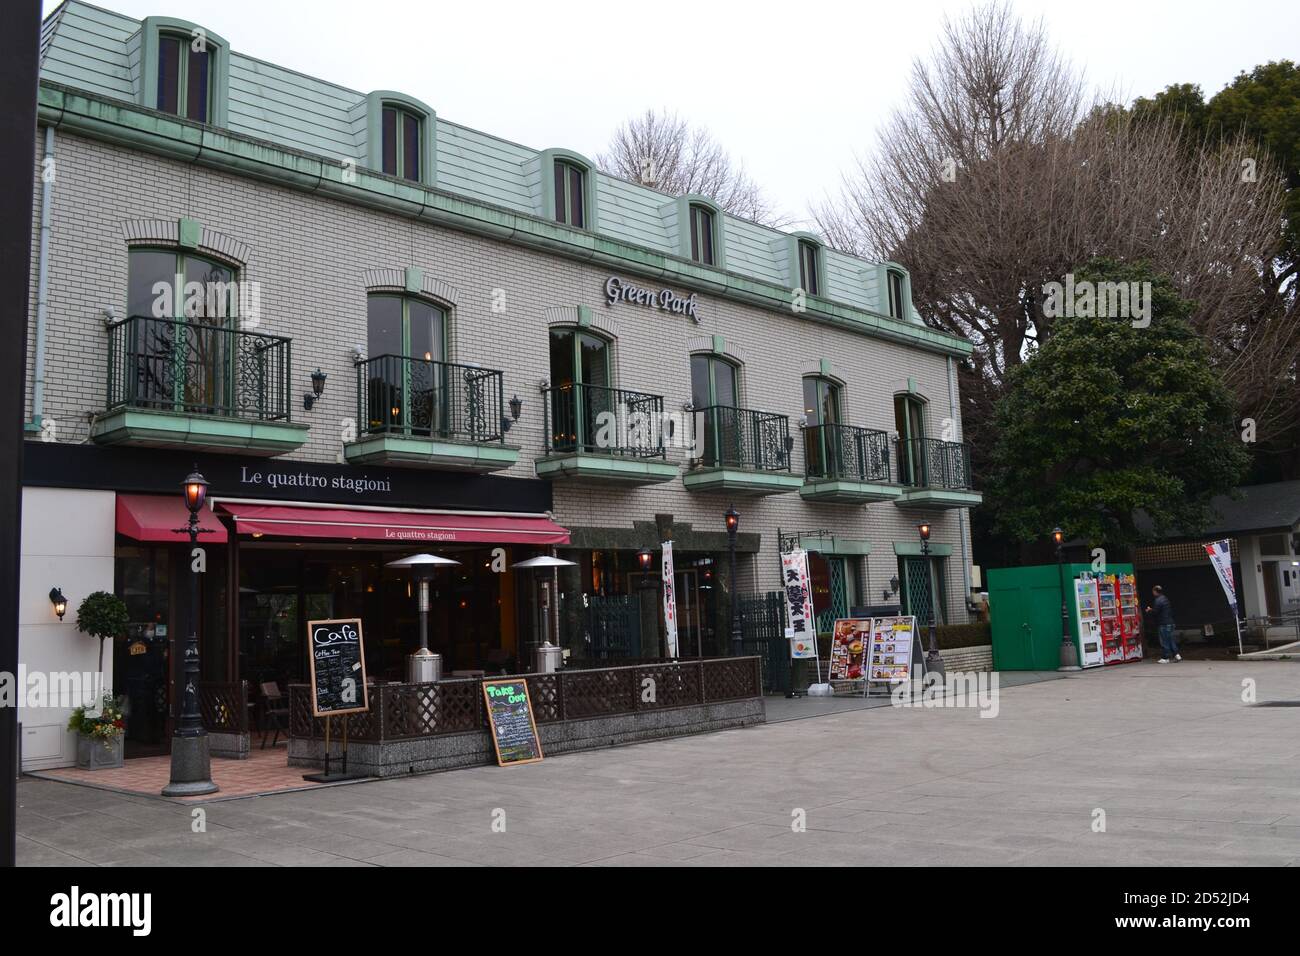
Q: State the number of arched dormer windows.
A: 6